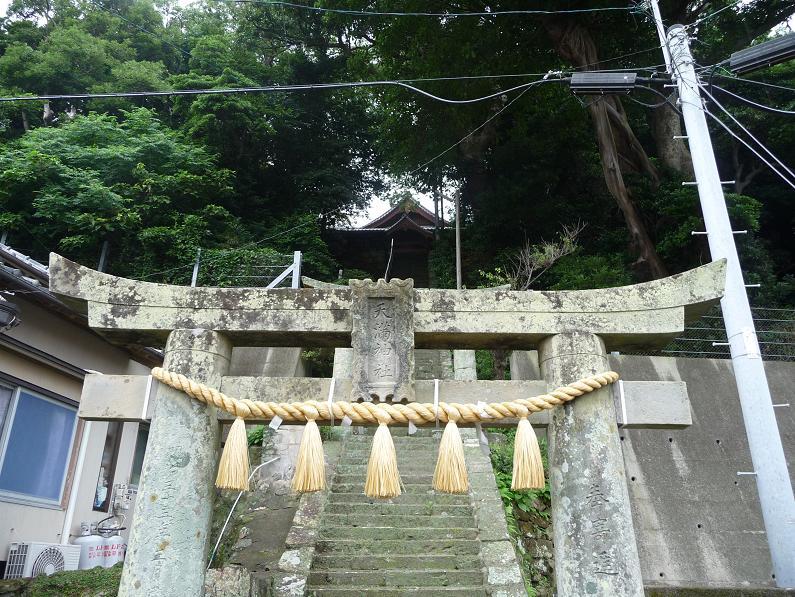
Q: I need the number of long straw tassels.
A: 5